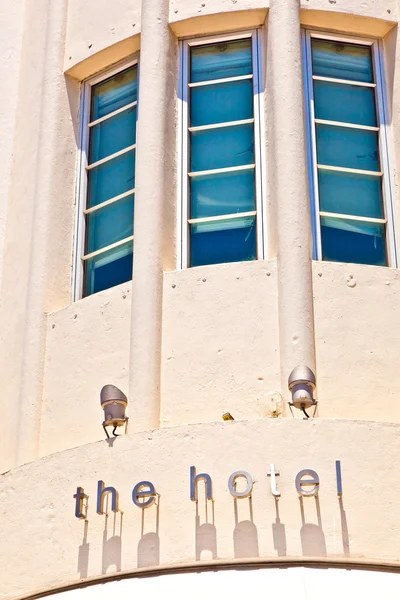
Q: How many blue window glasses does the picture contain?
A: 15